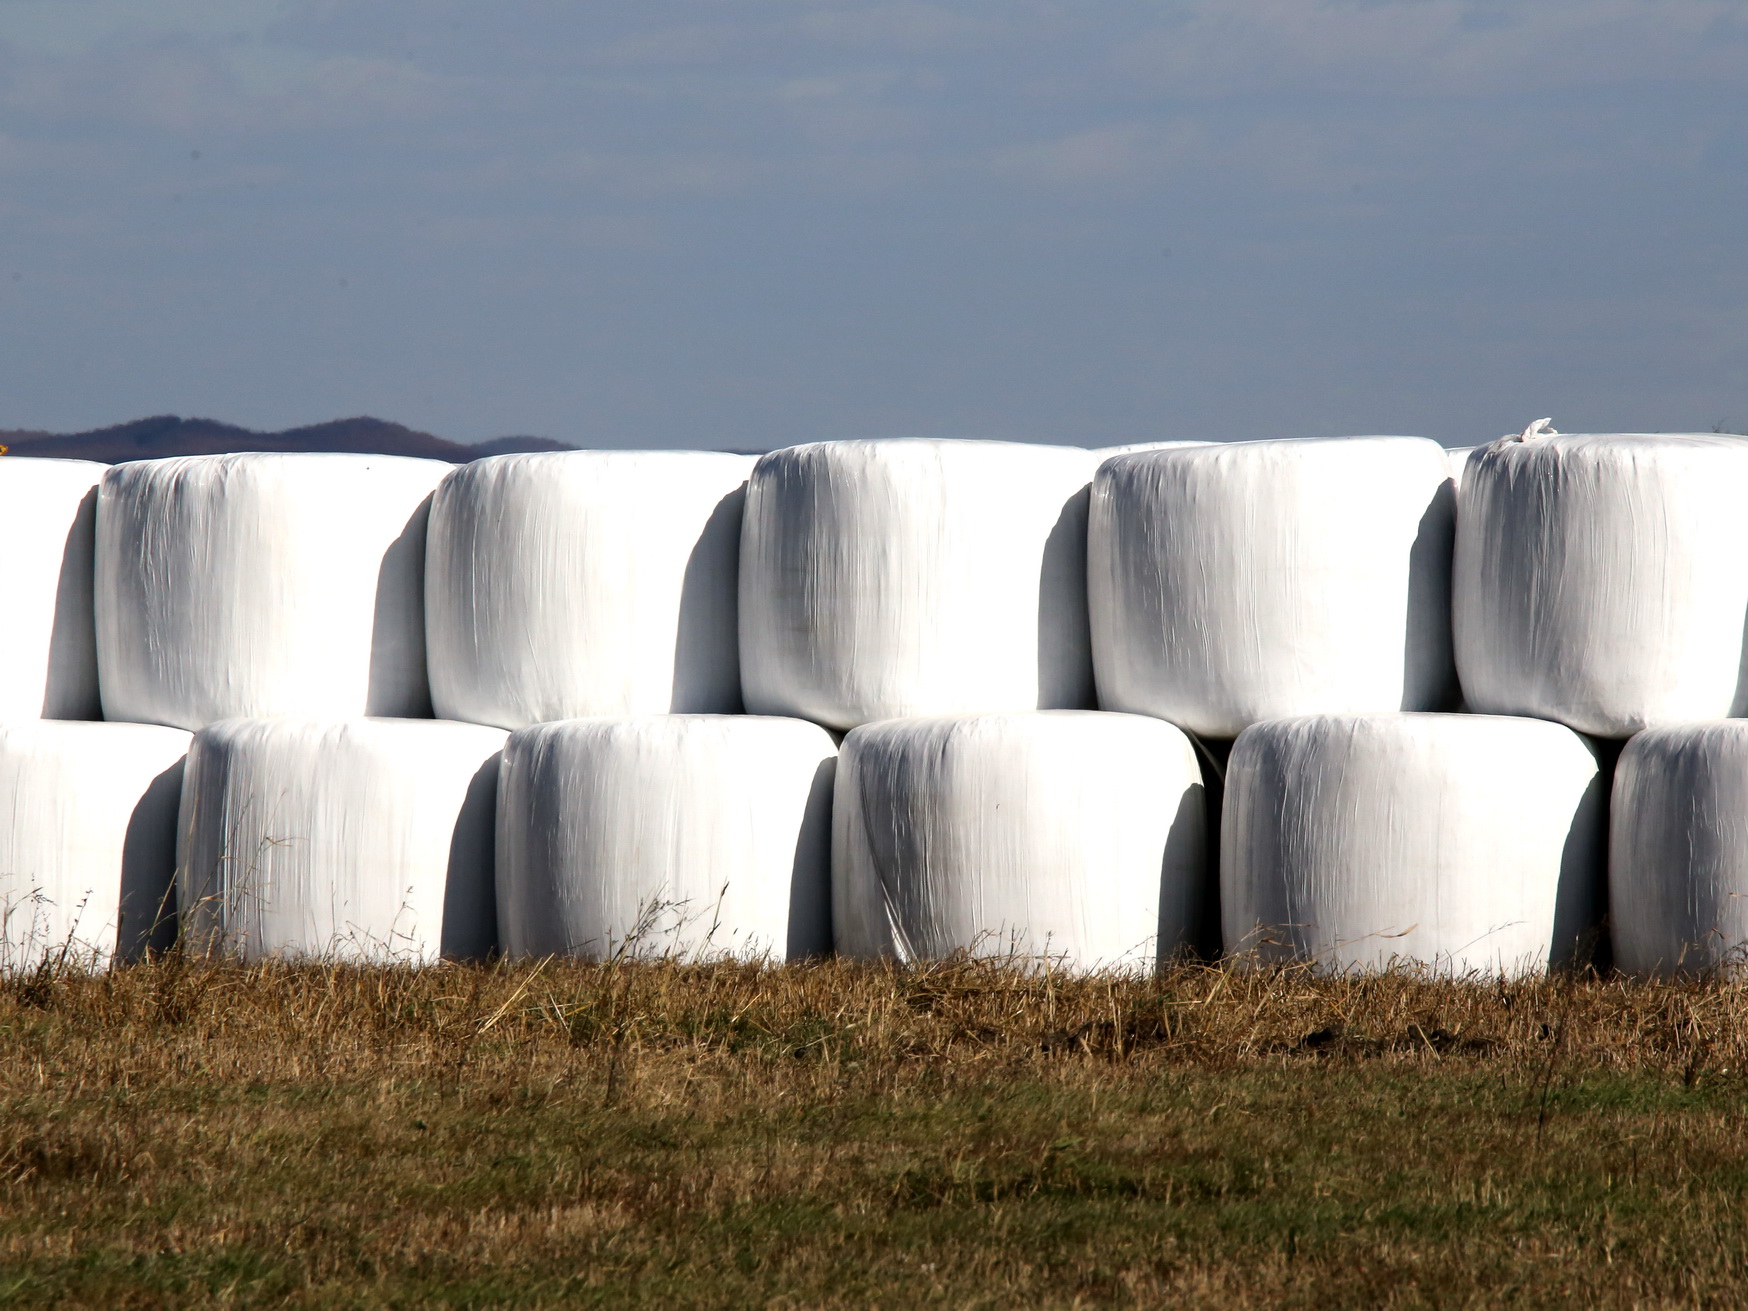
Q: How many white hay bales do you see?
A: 12